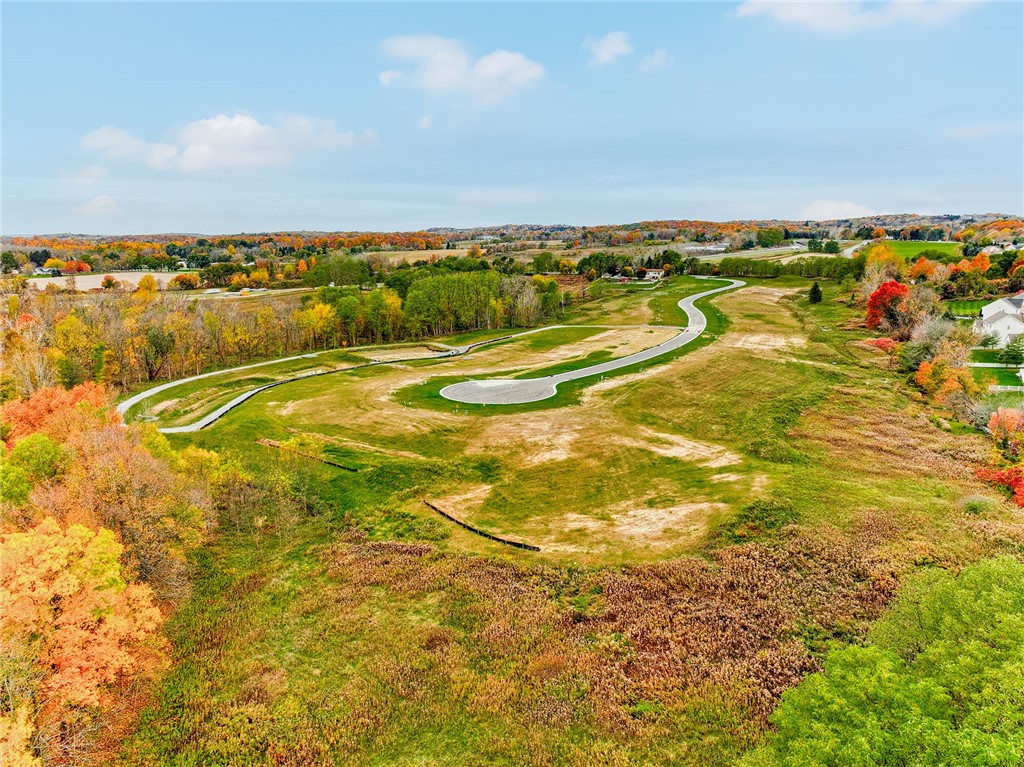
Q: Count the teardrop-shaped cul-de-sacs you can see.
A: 1